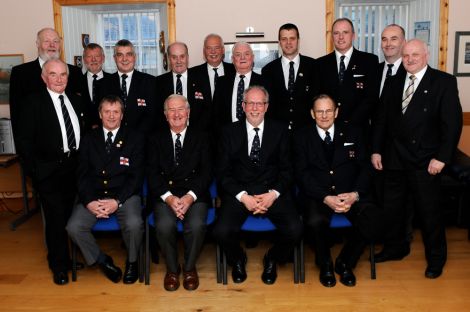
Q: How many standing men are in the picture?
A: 11